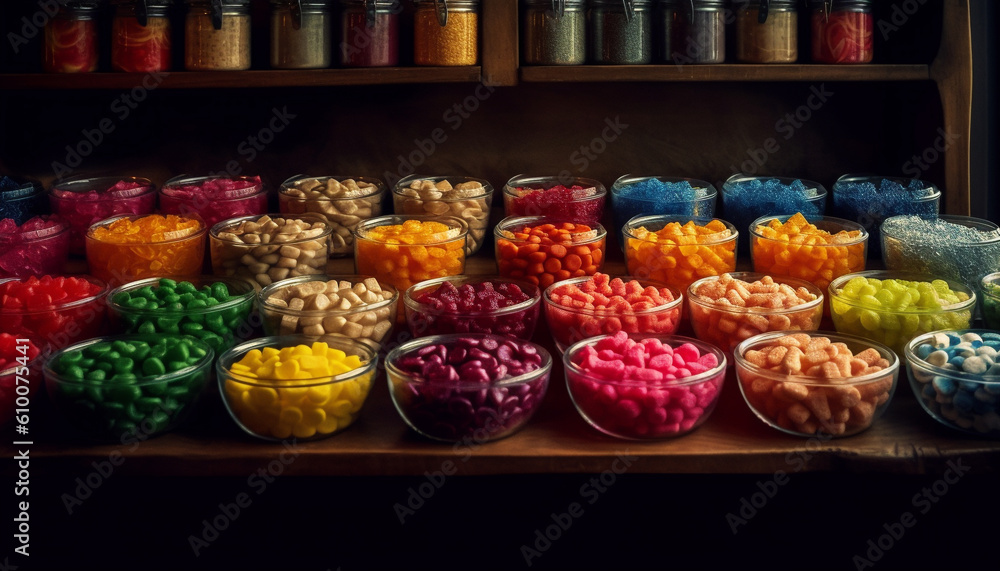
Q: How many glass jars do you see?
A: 11